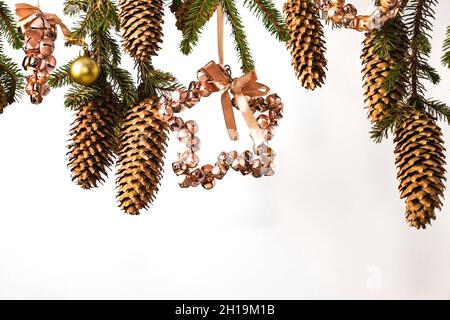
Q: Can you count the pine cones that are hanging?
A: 6